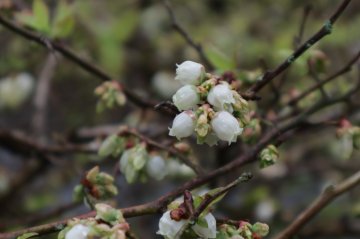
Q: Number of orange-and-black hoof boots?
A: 0